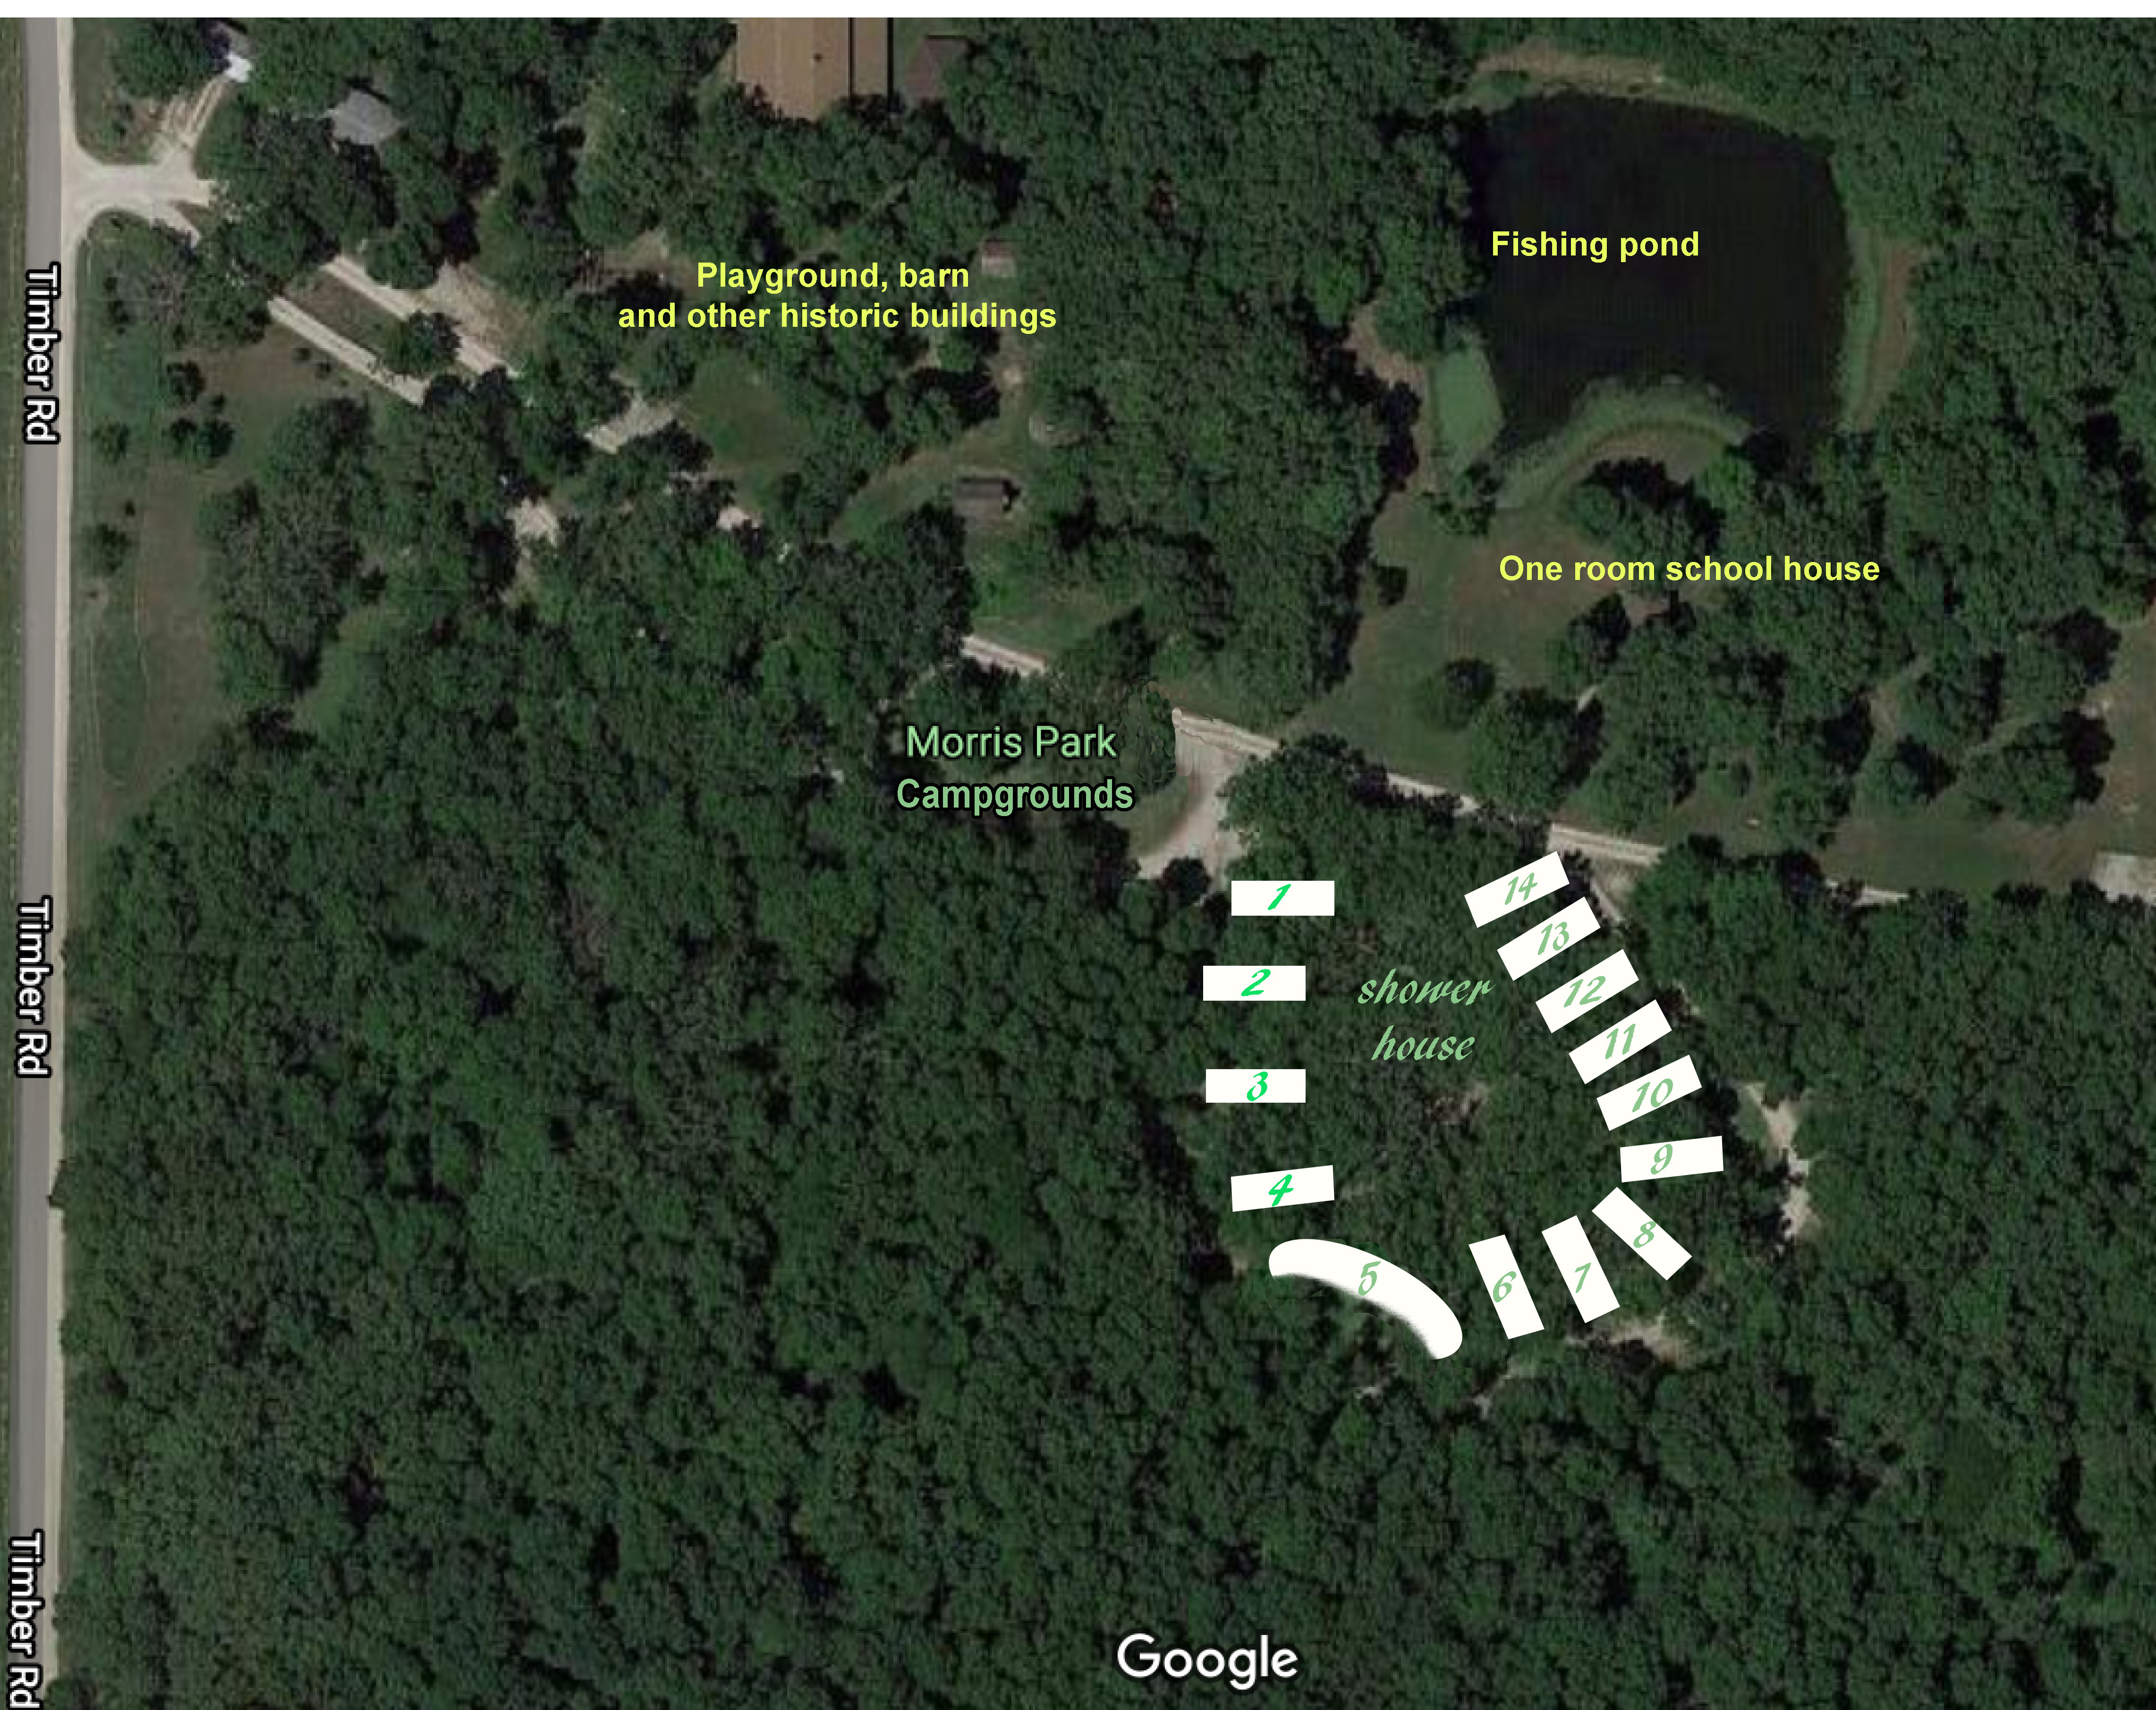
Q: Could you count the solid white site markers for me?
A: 14